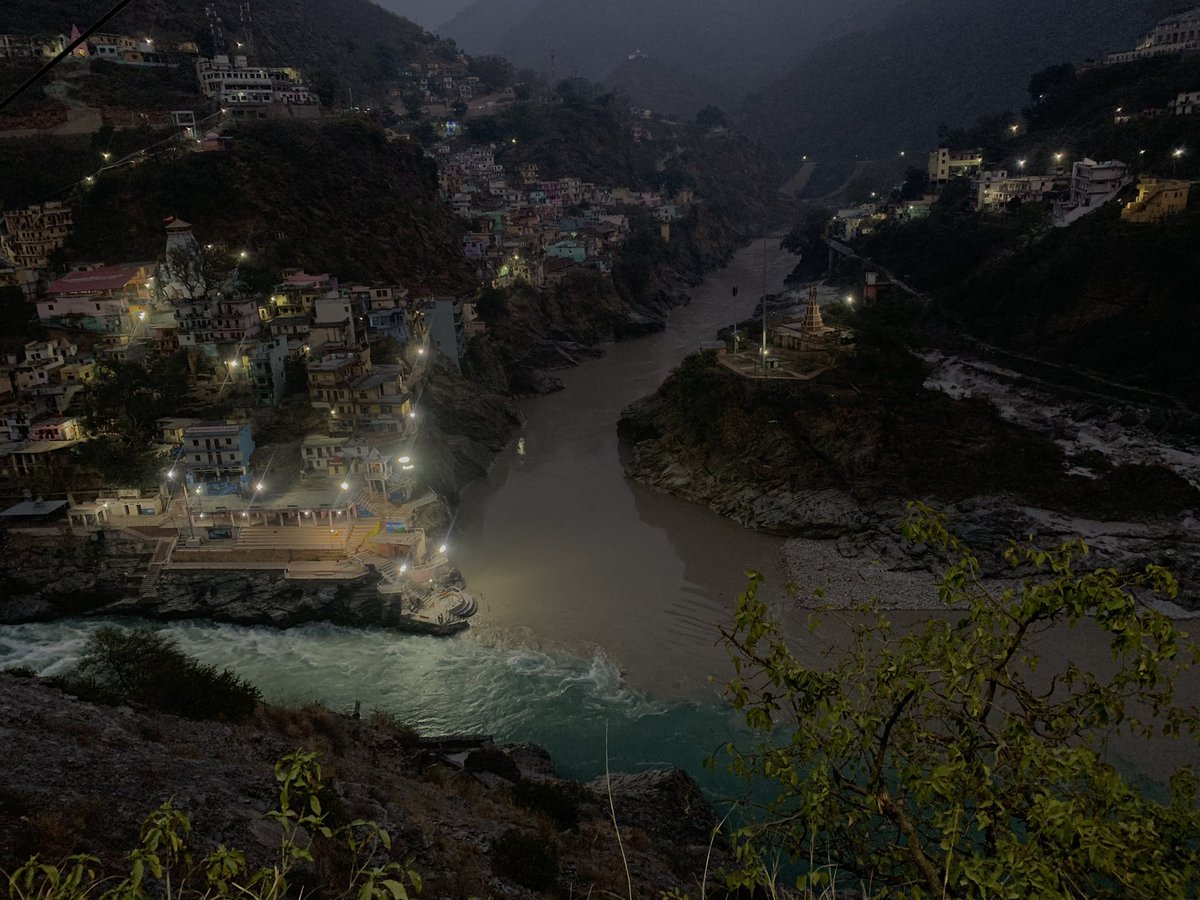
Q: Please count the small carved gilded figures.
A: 0